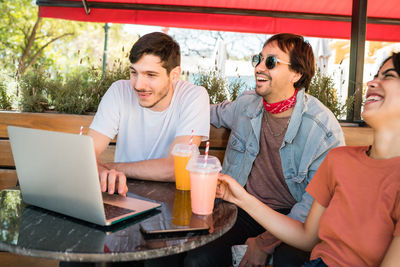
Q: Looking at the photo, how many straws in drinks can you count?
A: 2